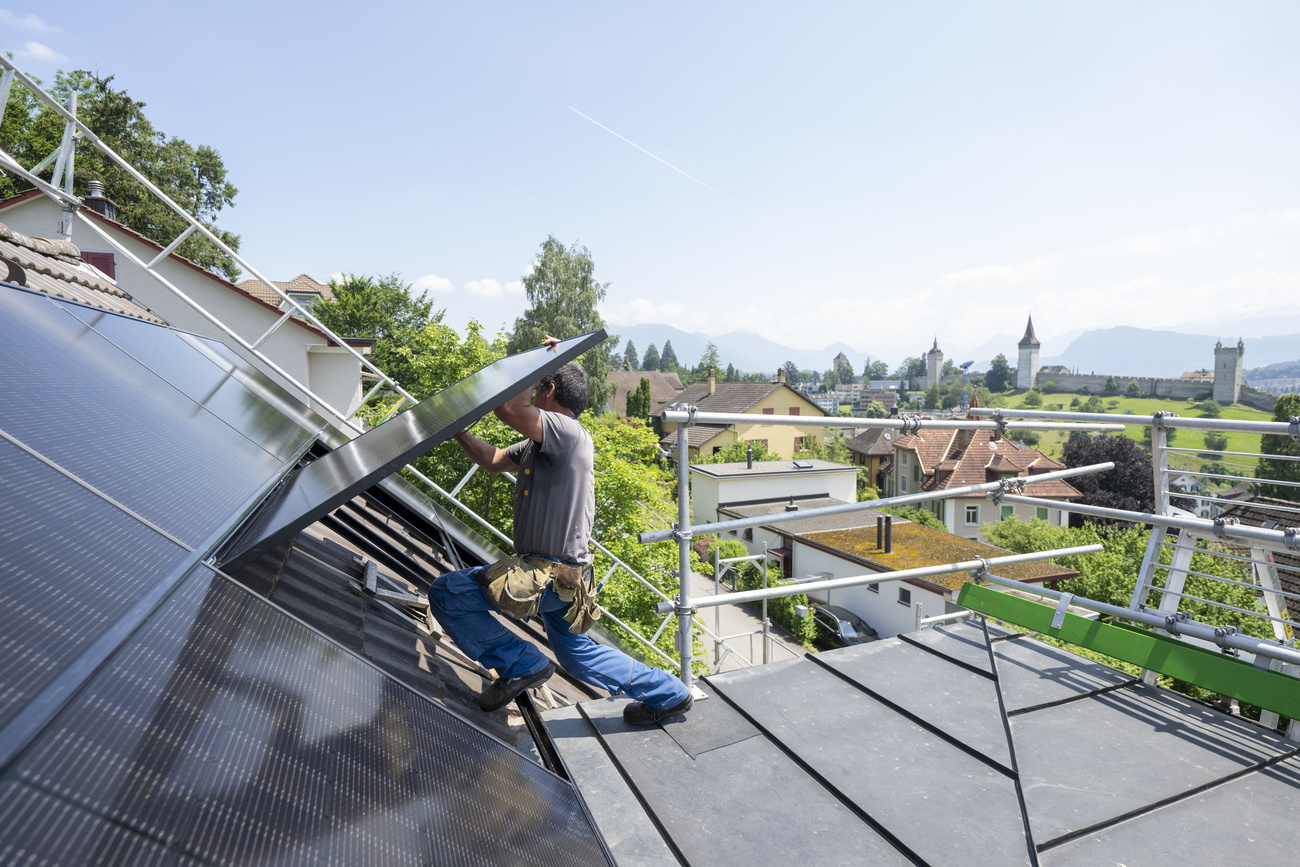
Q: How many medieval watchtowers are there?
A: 4